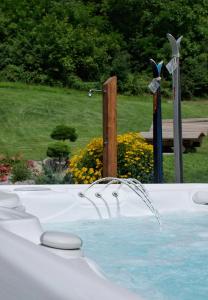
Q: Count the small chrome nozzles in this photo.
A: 3